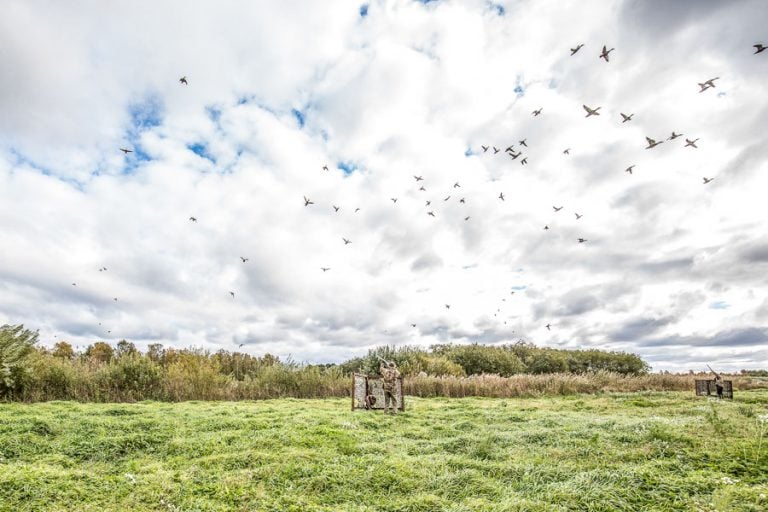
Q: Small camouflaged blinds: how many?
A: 2